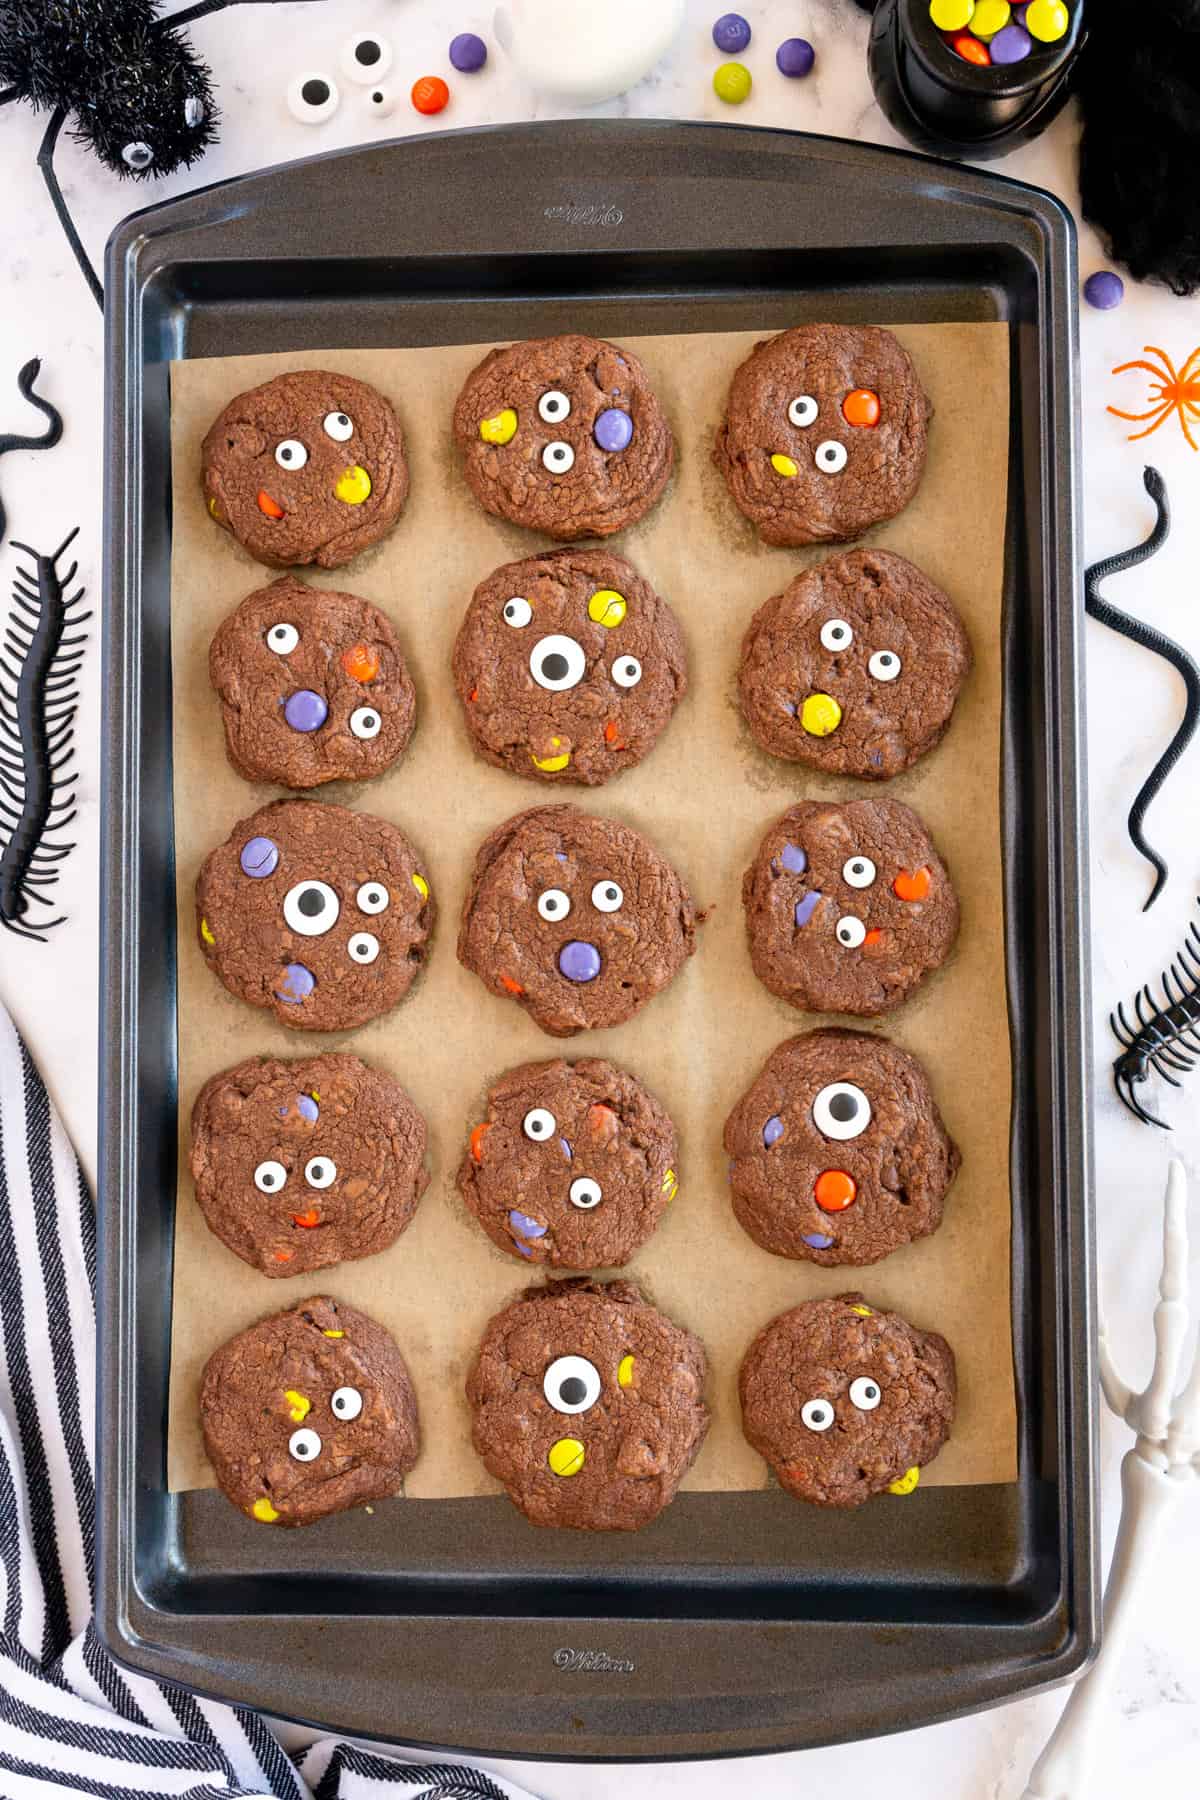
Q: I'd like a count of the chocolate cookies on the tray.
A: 15